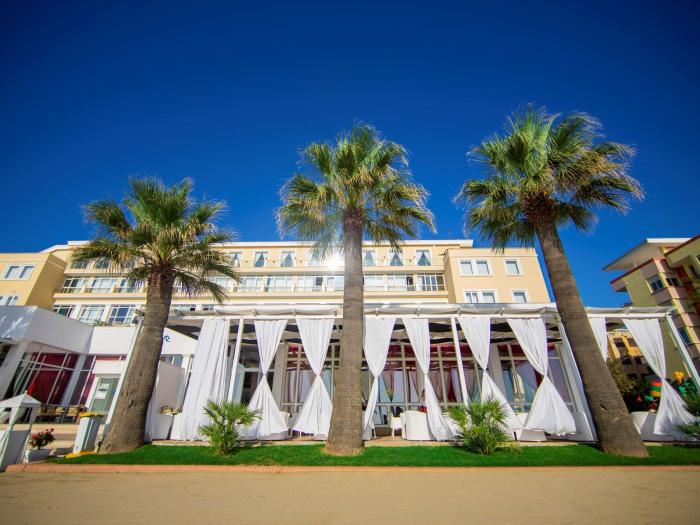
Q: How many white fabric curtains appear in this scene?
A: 9